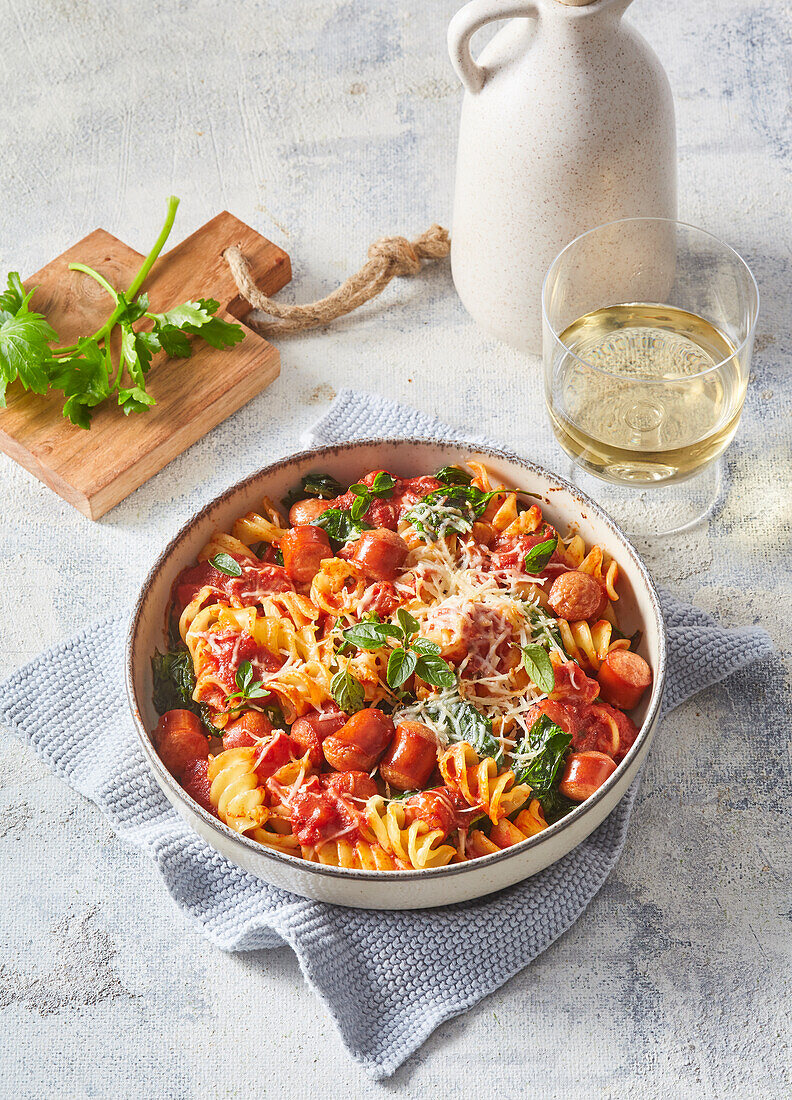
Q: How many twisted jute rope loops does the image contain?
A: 1